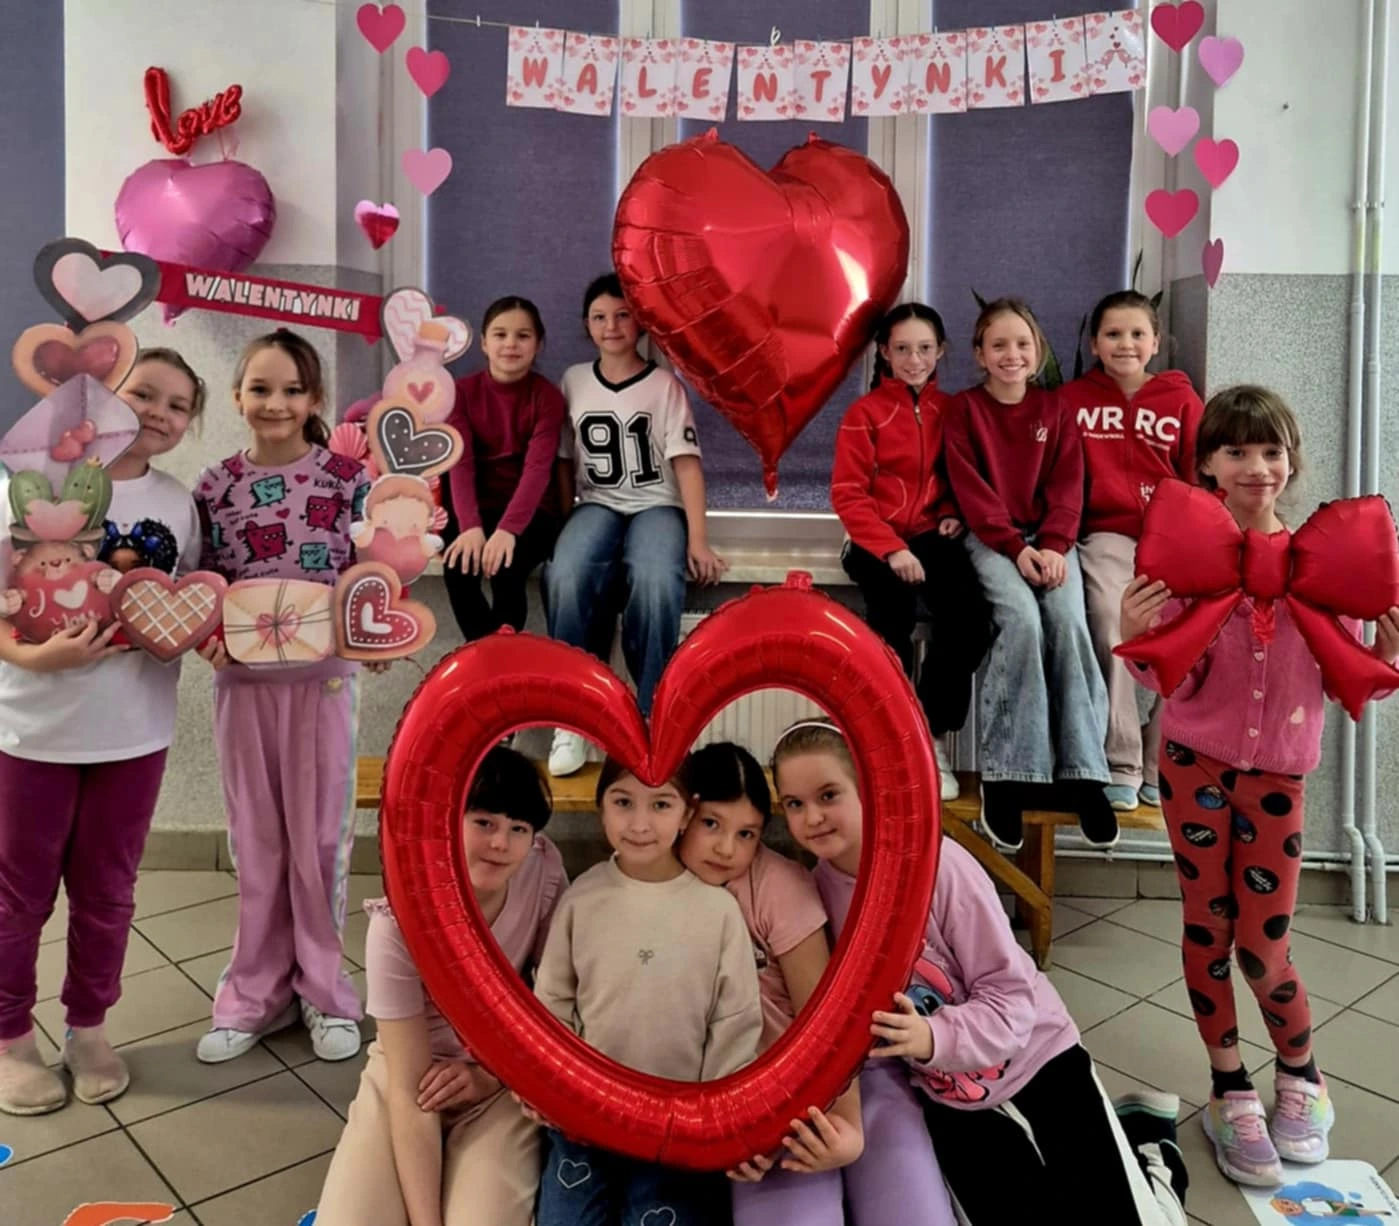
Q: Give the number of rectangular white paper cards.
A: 11